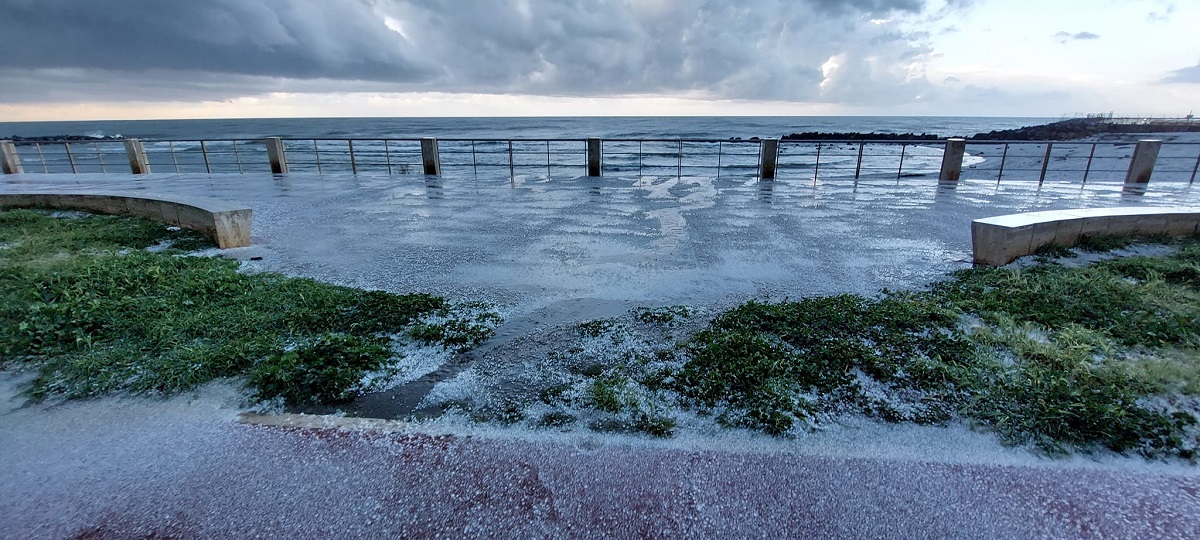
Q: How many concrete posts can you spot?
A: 8